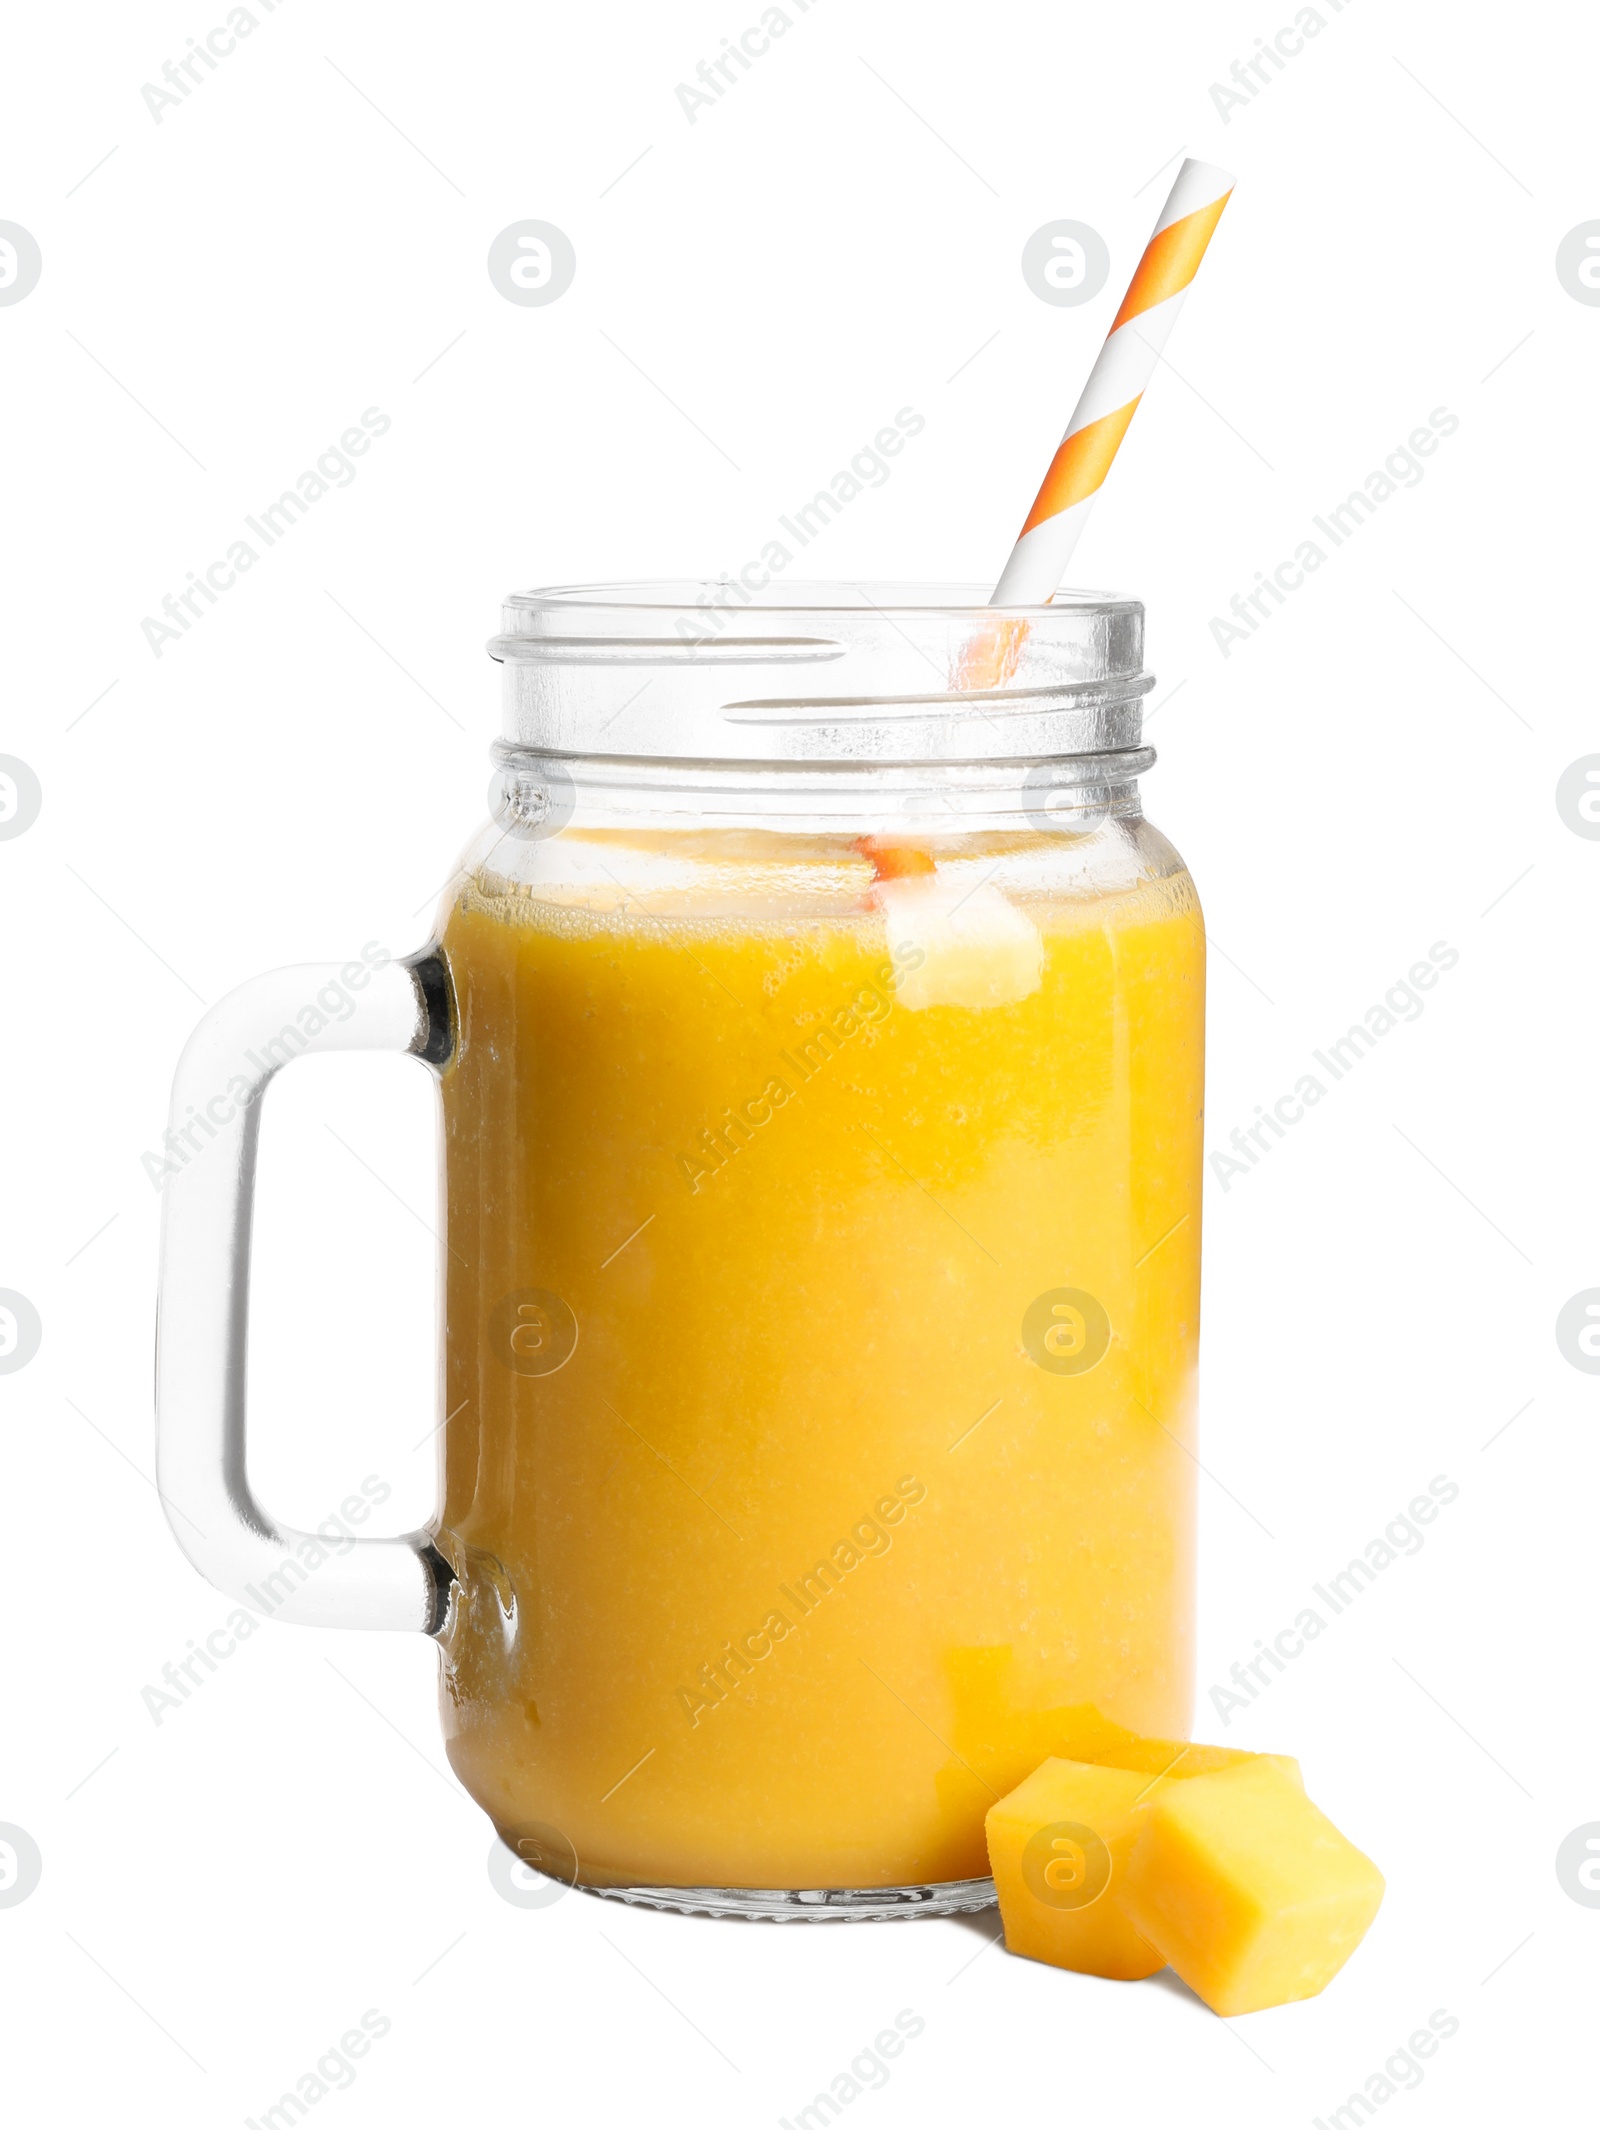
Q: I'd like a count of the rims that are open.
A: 1